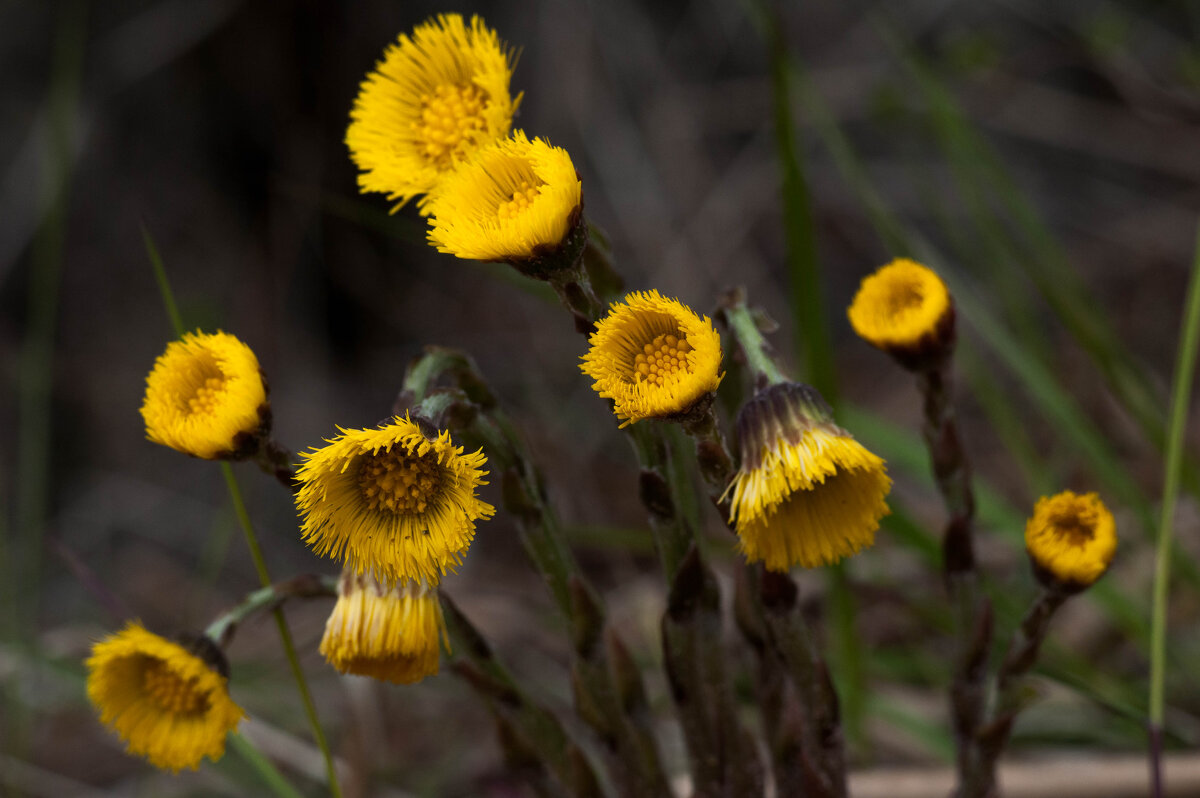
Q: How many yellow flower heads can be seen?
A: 10